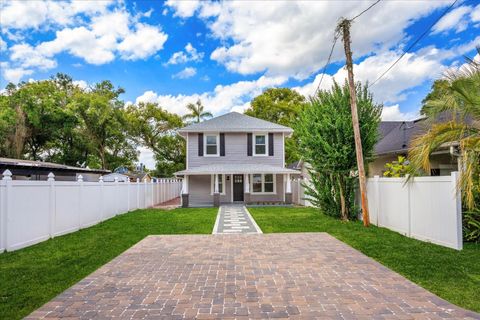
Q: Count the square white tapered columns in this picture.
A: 4